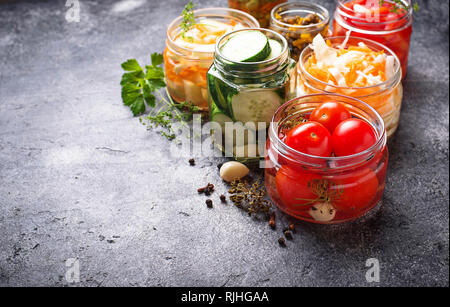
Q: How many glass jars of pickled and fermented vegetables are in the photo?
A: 7